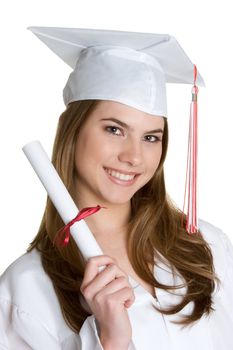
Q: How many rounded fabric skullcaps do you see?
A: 1